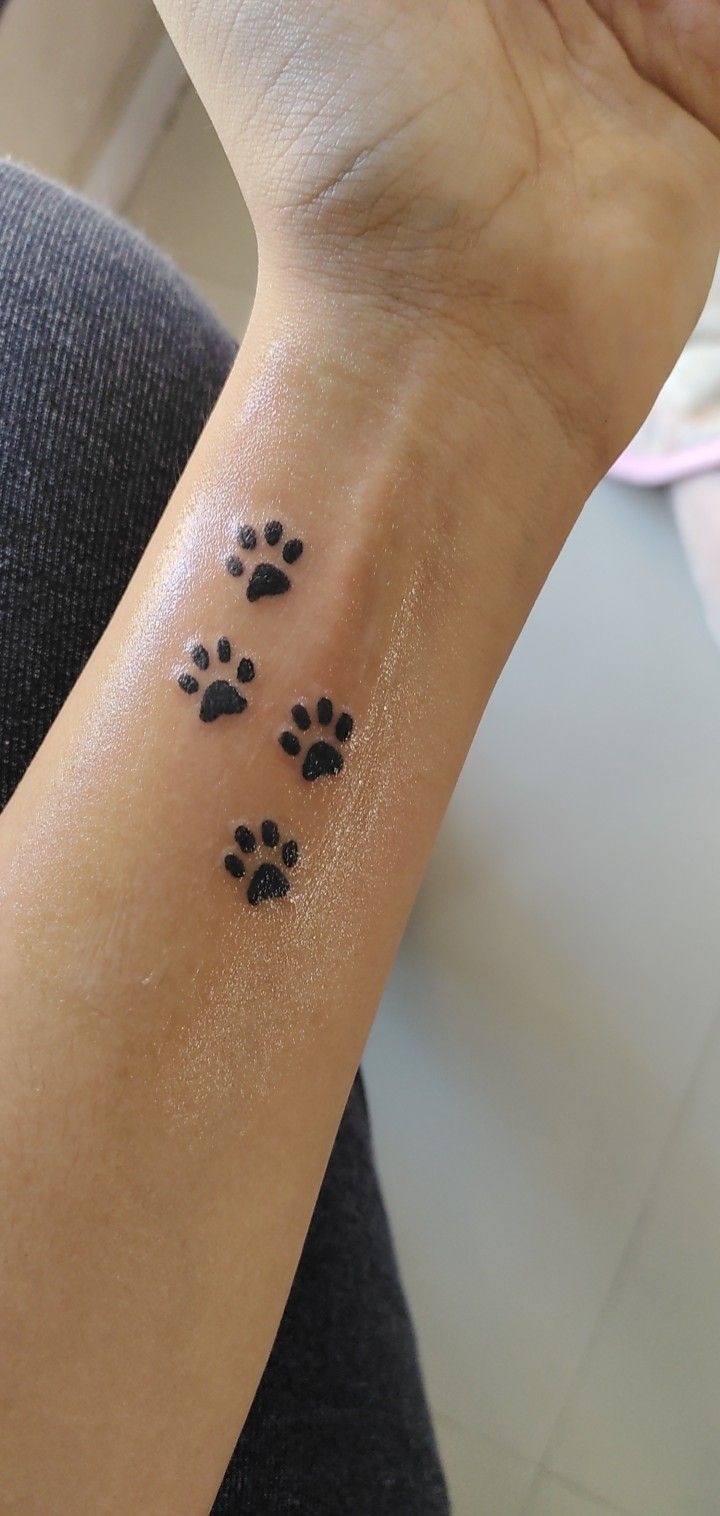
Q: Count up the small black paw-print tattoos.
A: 4